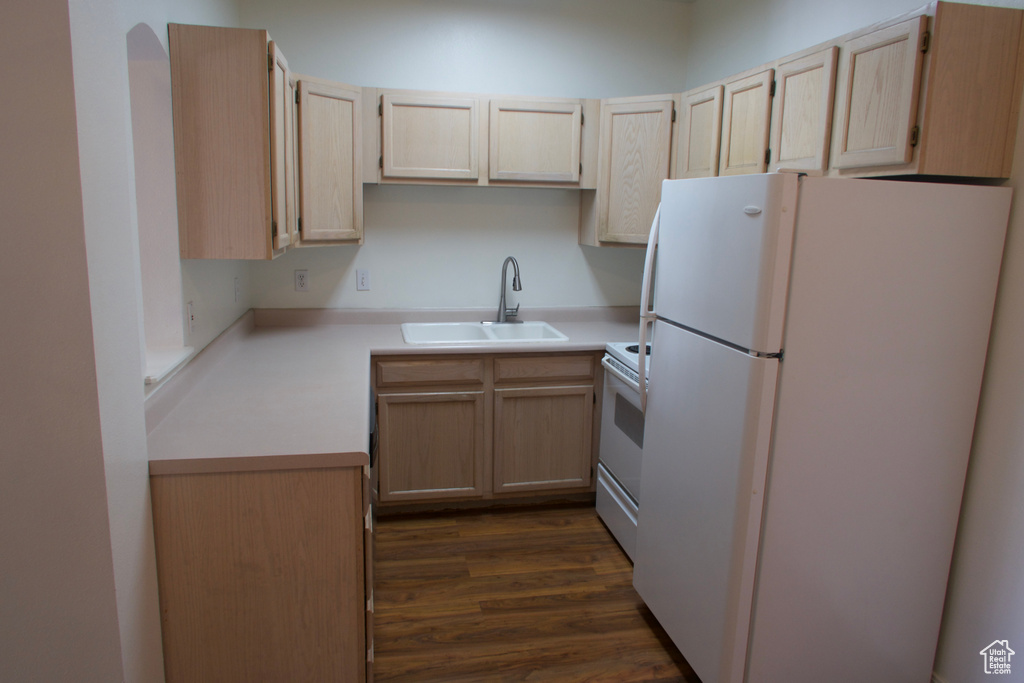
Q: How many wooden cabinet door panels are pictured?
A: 12